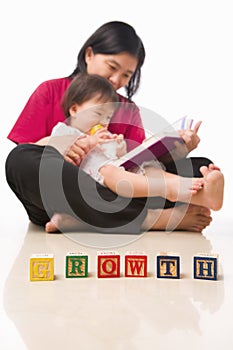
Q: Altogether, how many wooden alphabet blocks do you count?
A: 6